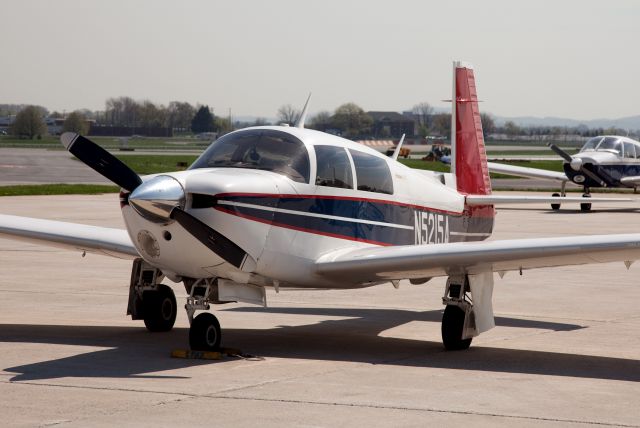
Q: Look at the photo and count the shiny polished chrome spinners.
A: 1